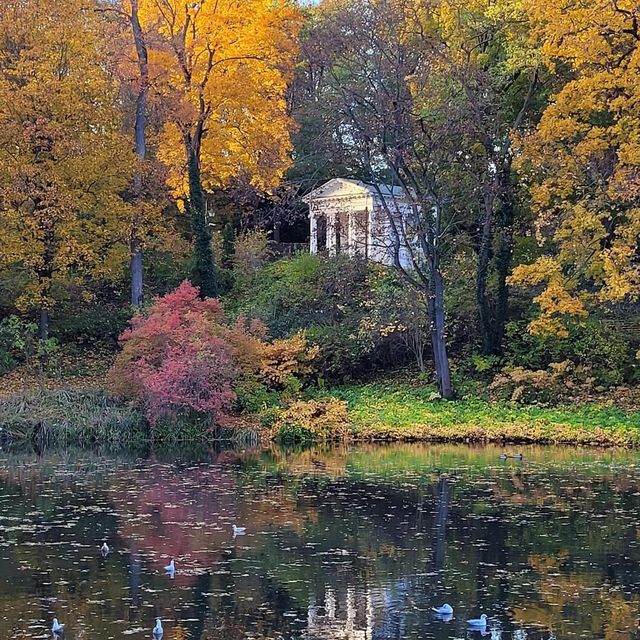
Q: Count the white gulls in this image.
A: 7